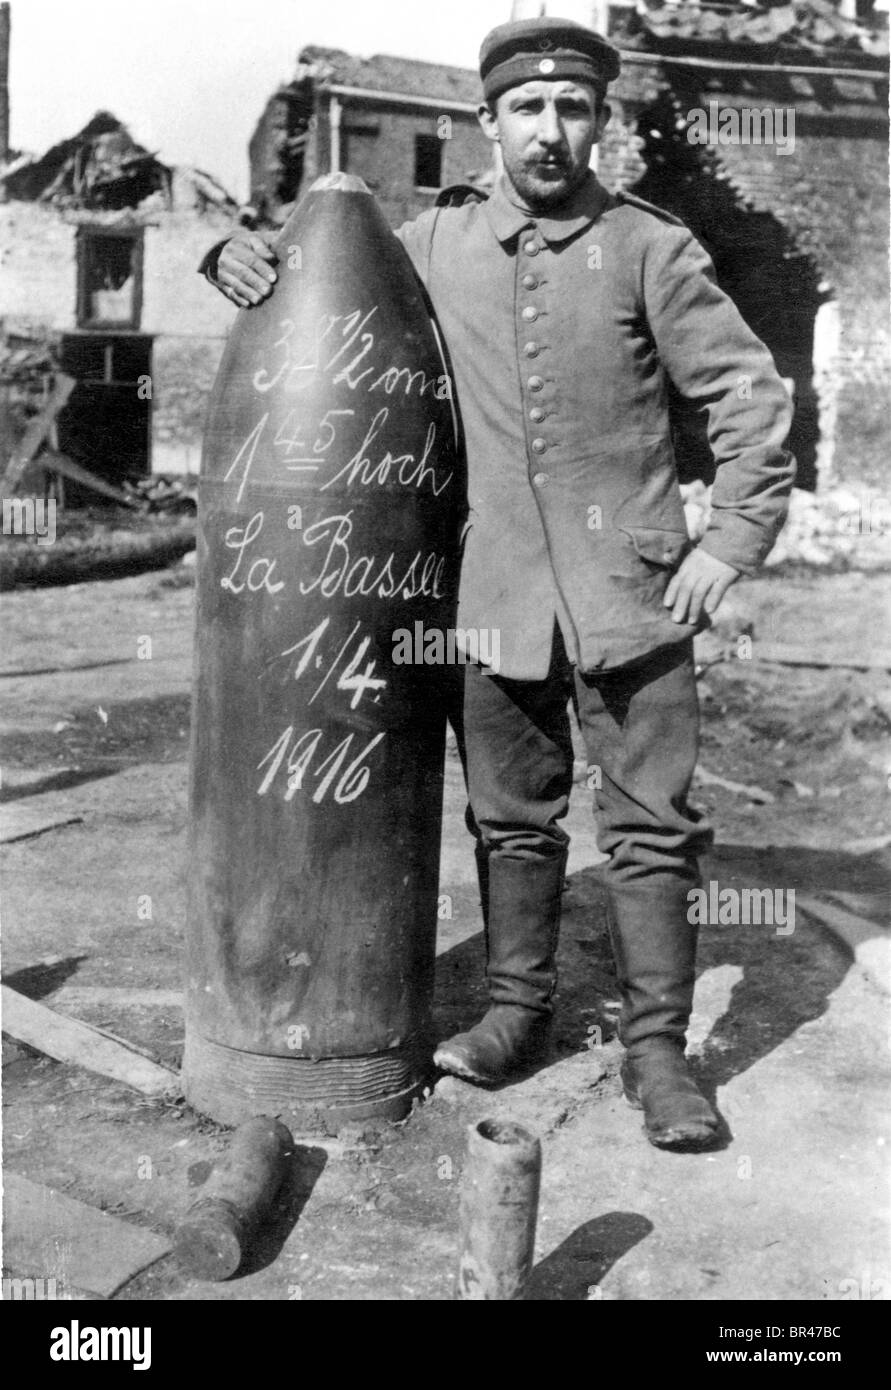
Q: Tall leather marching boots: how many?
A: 2